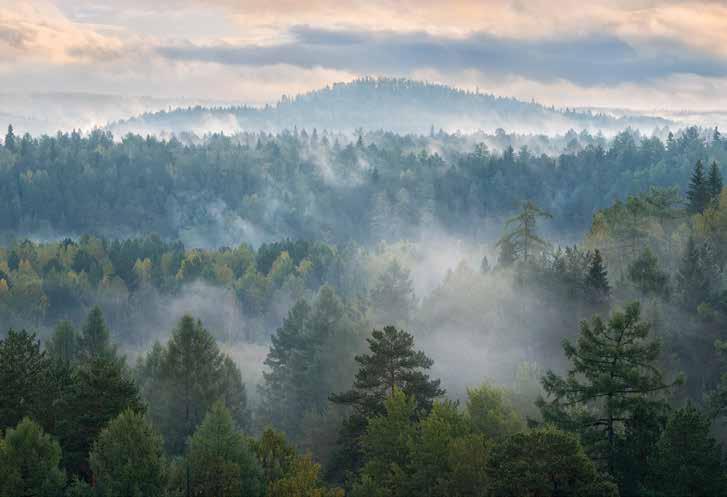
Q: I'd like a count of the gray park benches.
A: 0